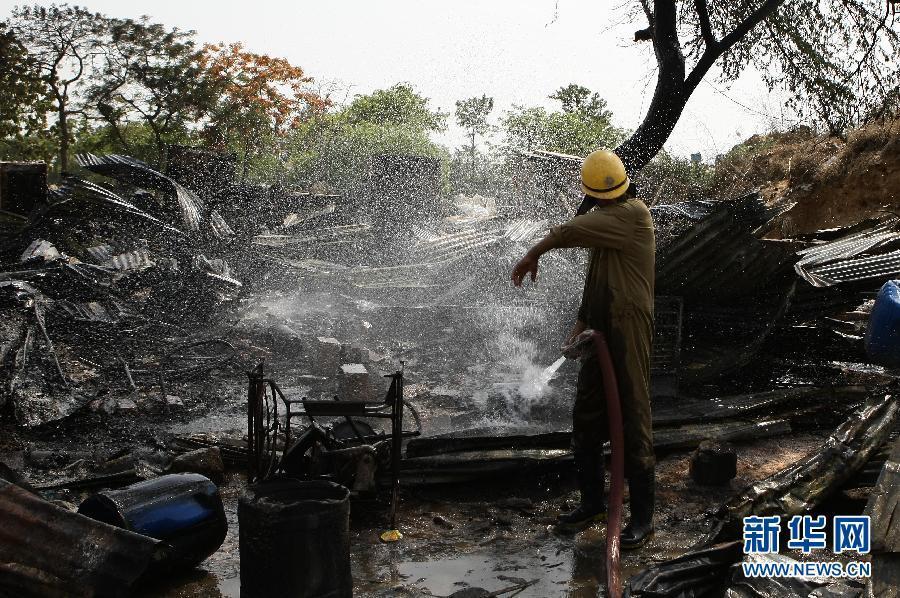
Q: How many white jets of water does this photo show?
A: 1